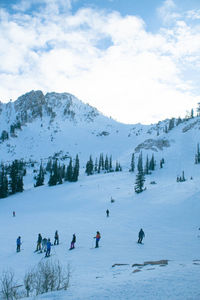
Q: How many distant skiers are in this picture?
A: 2